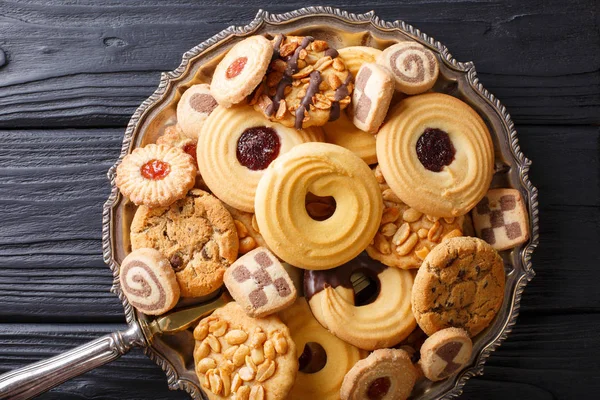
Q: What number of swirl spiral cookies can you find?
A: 2